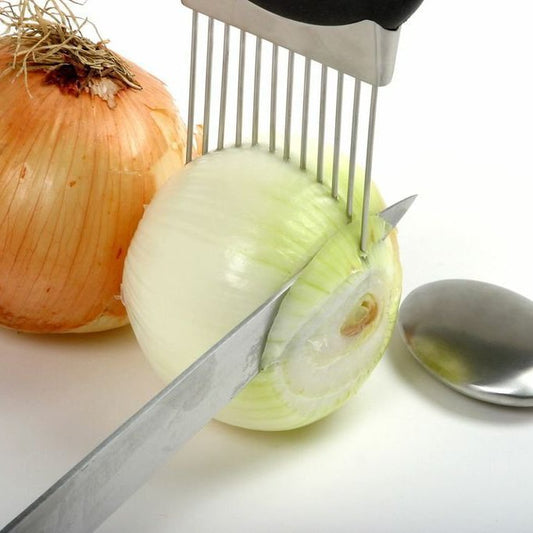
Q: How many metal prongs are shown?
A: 12